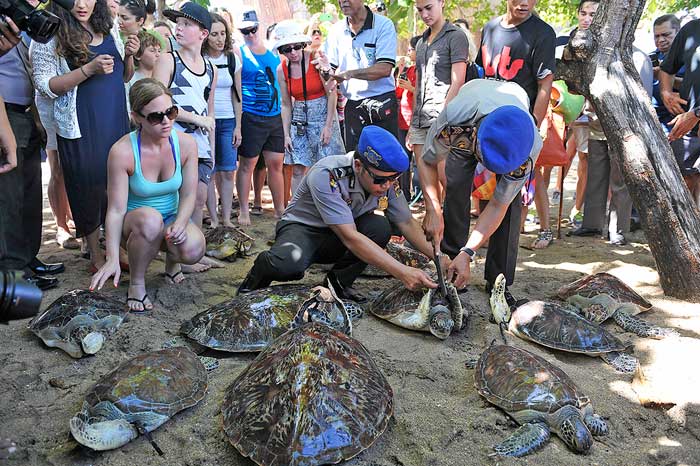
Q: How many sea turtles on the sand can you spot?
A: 10